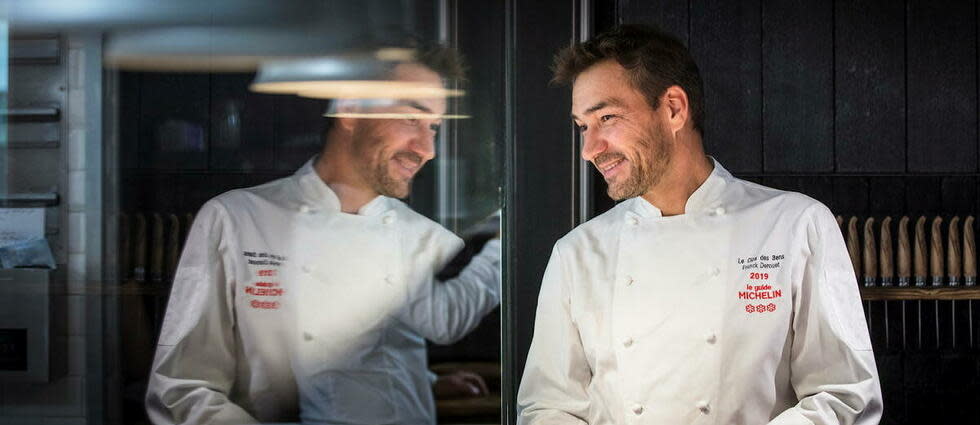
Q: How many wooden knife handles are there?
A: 9